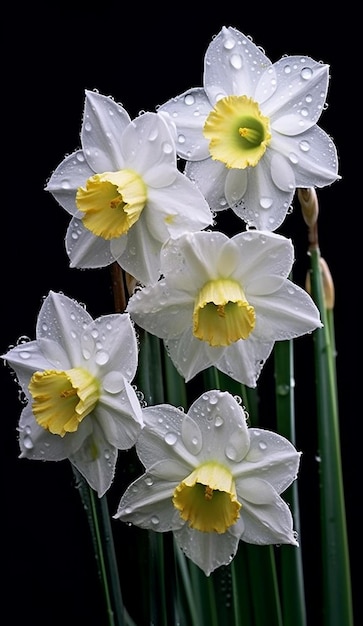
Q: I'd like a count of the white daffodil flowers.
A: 5